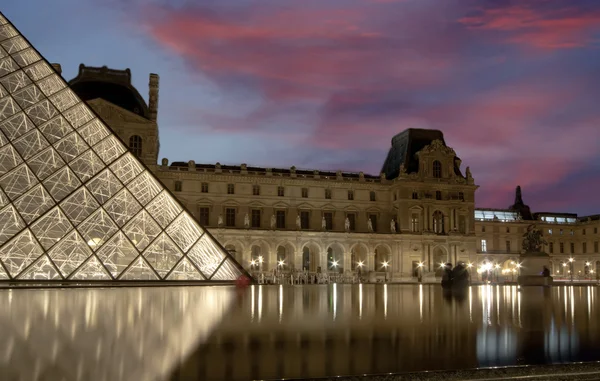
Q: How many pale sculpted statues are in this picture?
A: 8